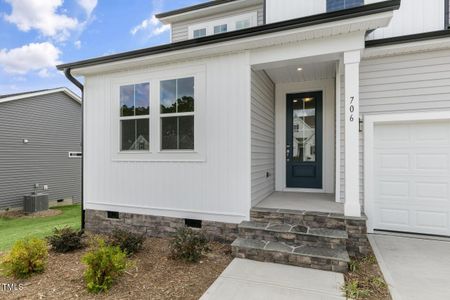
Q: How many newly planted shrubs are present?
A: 5